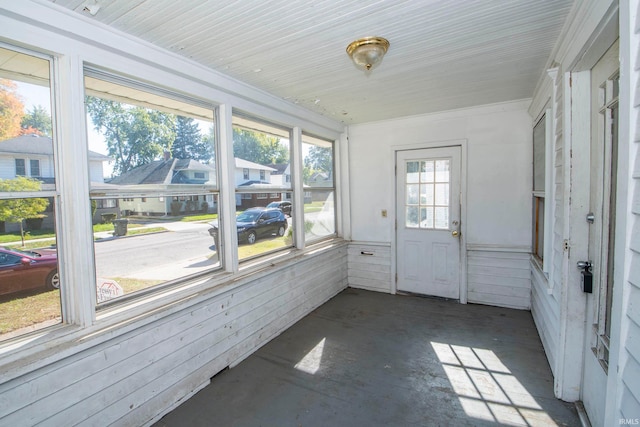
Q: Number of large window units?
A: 4